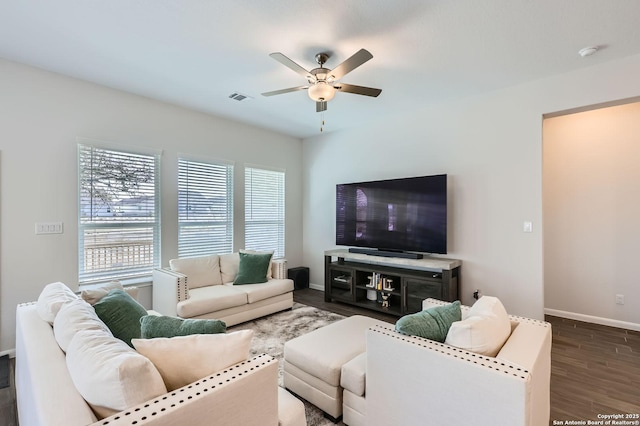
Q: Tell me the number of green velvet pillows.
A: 4